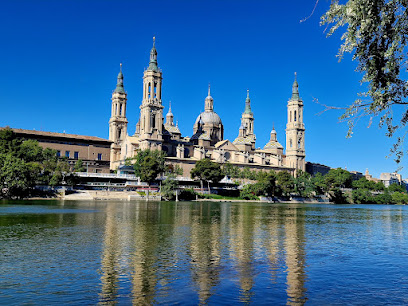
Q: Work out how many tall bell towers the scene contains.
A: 4